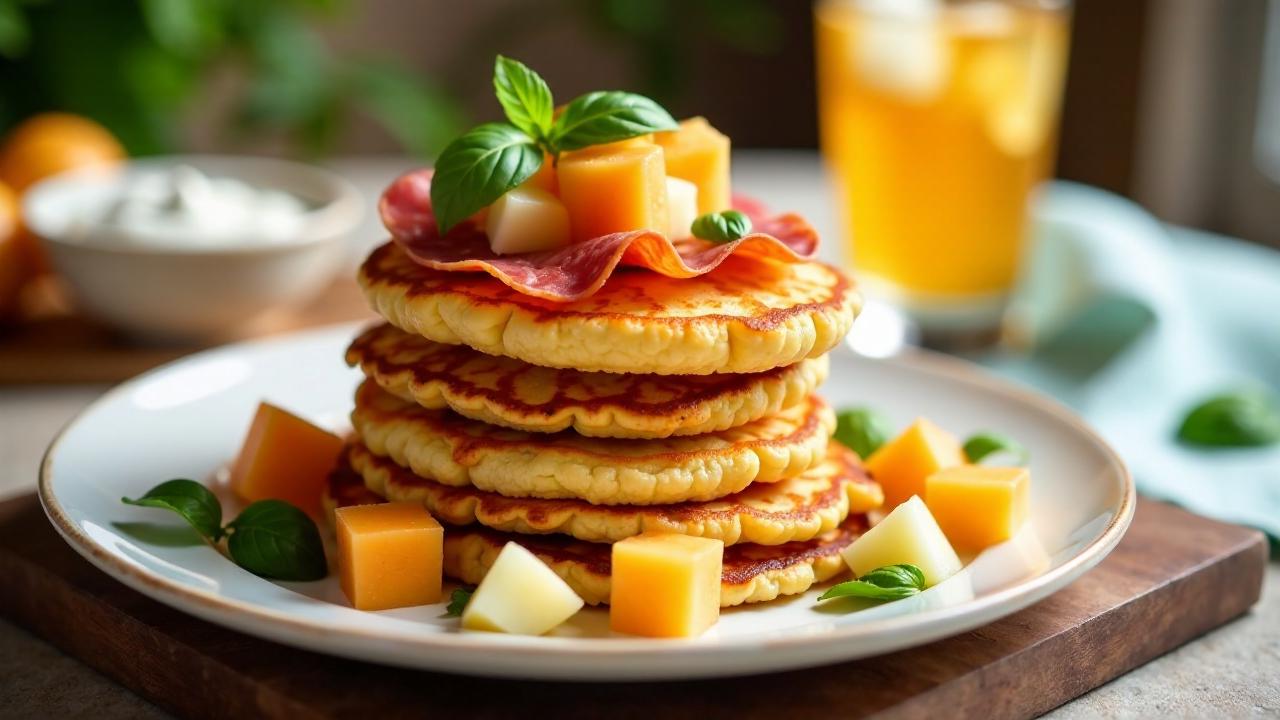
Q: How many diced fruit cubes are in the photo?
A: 12